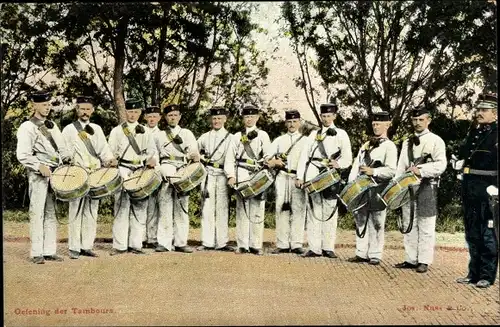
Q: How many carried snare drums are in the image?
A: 8